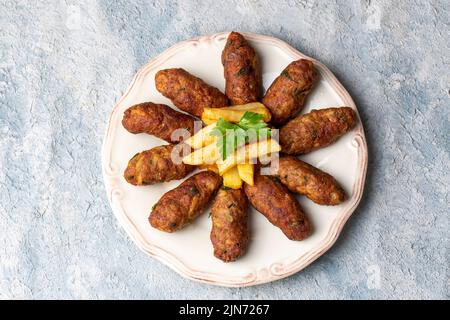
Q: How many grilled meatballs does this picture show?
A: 10